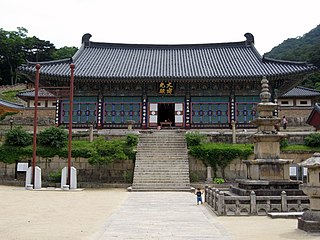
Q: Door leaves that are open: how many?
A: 2